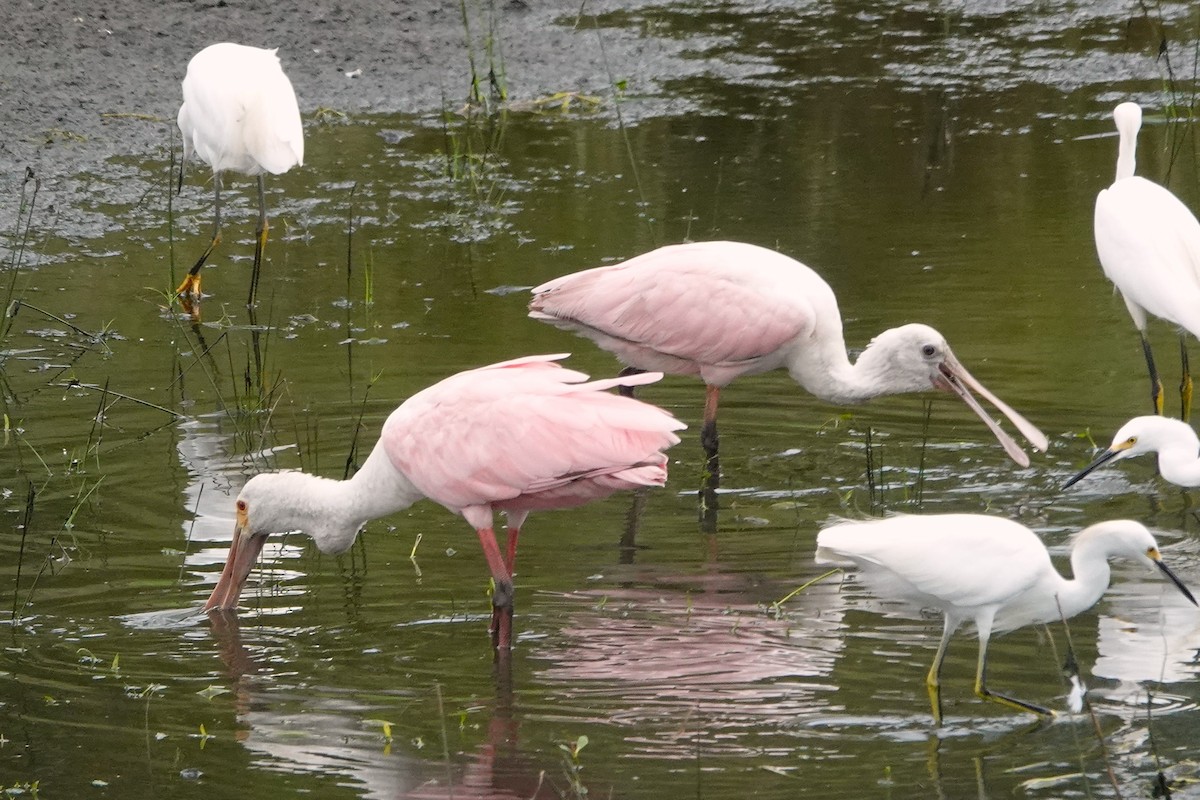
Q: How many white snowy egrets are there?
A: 4